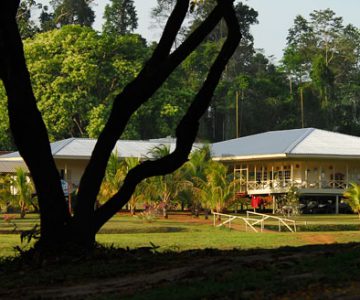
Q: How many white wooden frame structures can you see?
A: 2